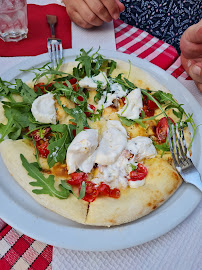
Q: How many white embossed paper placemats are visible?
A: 2